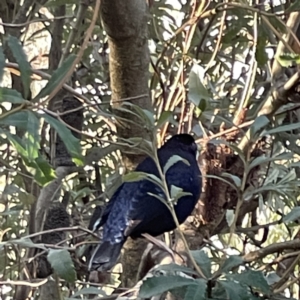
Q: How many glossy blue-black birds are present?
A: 1